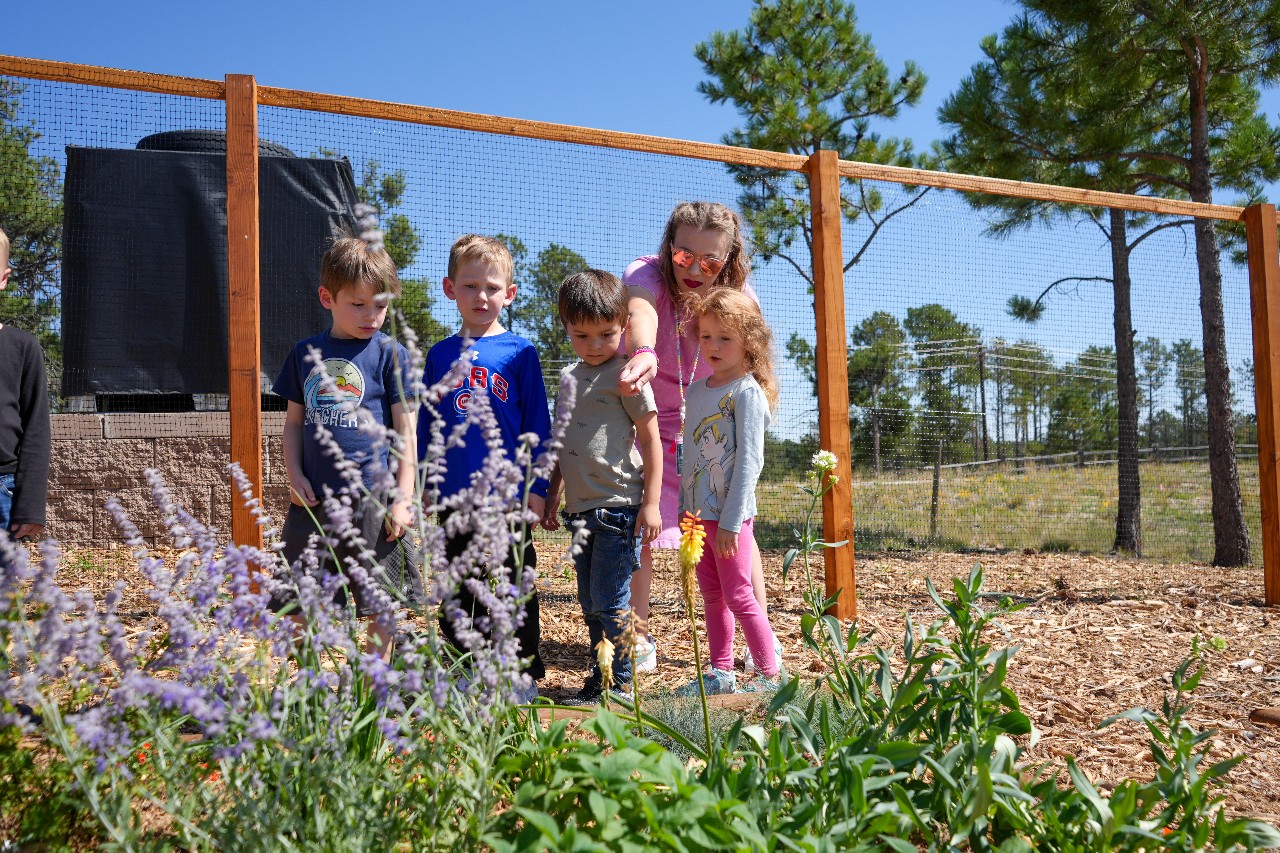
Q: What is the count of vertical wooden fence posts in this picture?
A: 3